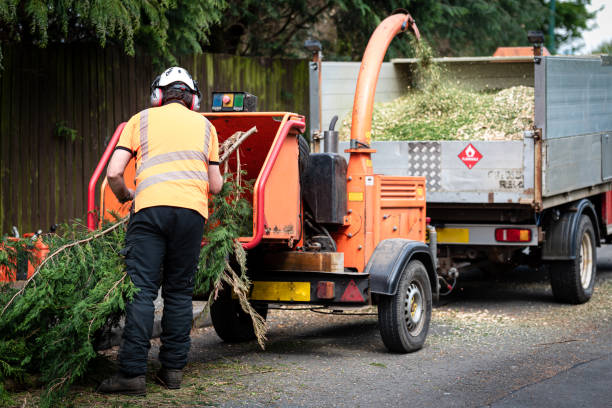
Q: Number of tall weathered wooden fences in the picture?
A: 1